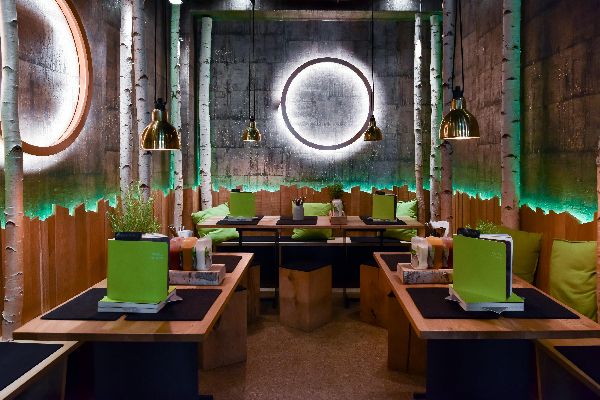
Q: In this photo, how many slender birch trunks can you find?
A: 9